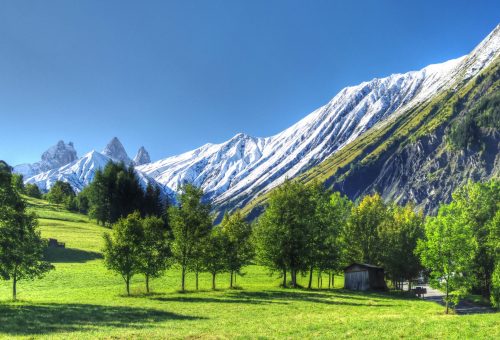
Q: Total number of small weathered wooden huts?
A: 1